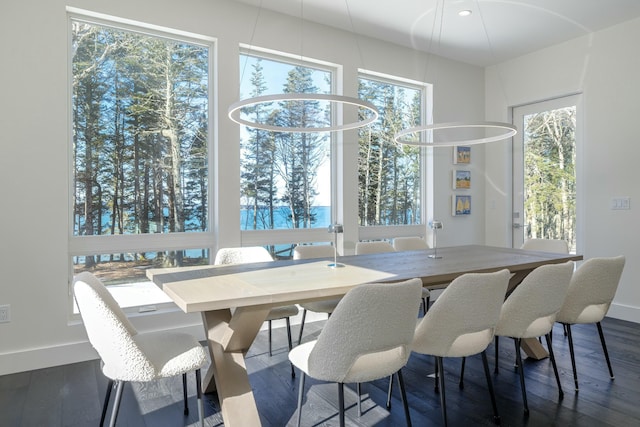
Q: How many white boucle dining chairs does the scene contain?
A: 10